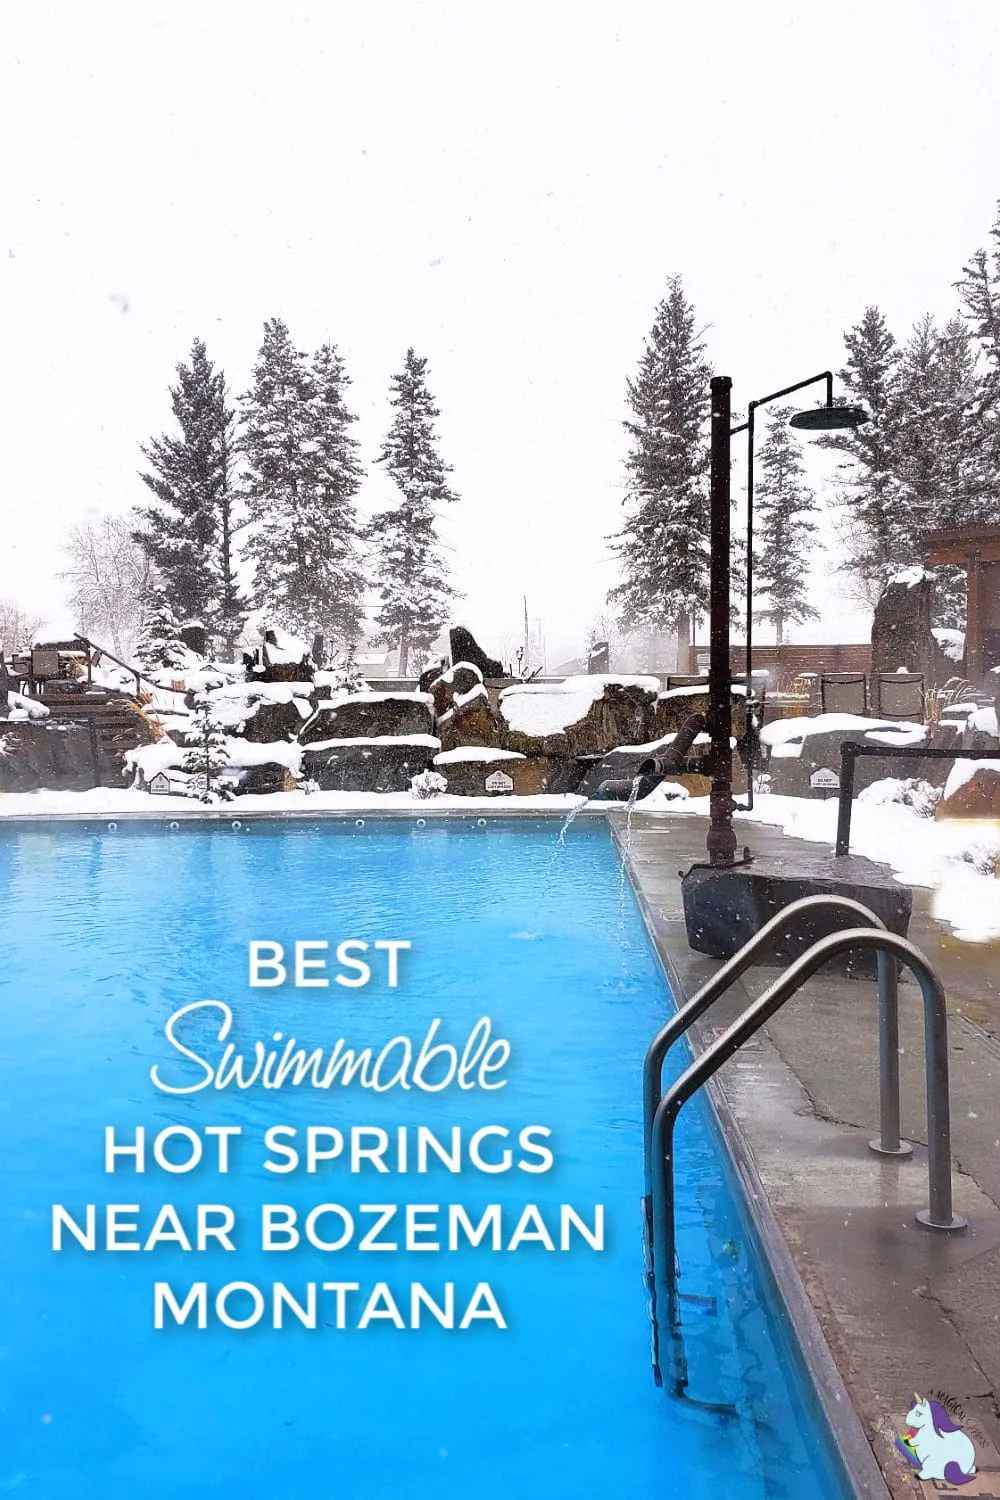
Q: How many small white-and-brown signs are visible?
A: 3